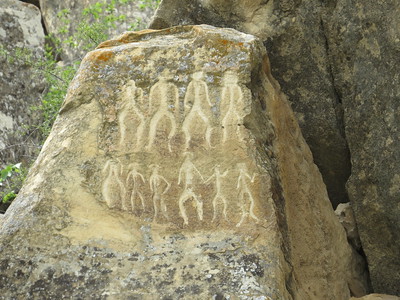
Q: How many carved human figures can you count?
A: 10